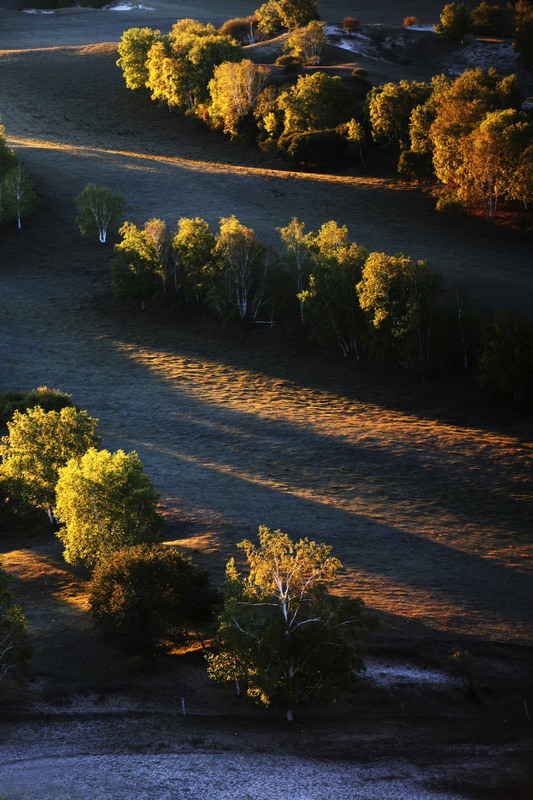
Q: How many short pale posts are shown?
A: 2